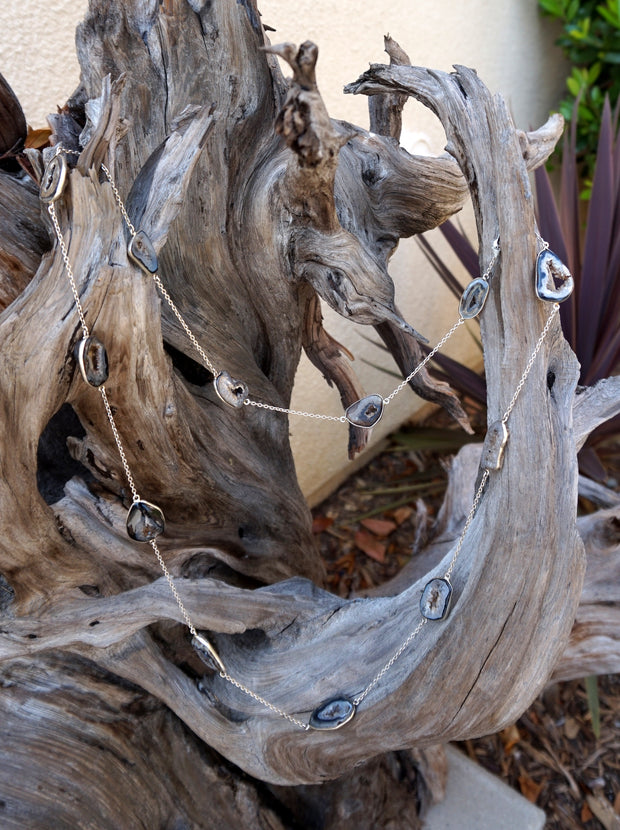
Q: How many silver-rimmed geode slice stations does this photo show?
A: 12